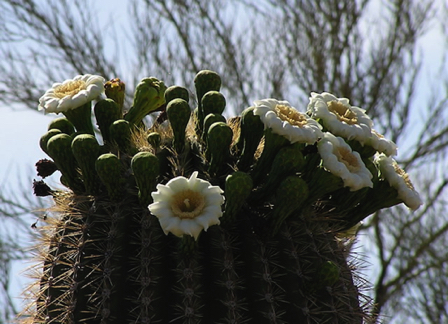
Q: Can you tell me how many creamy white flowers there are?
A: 7